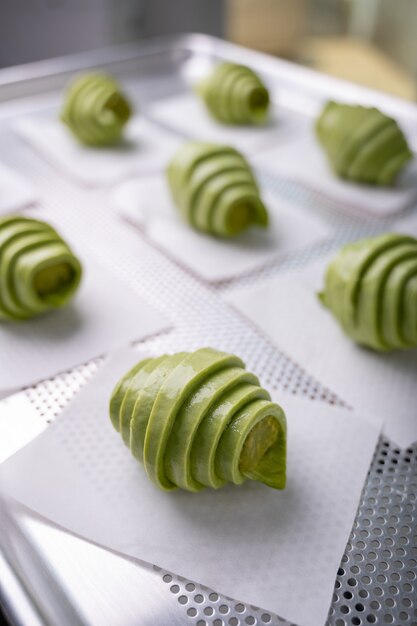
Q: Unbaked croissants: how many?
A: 7